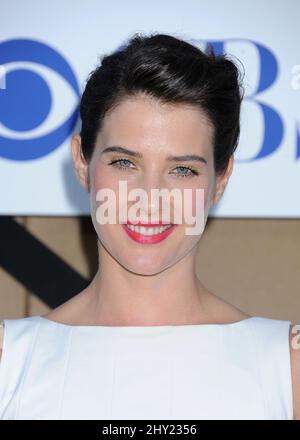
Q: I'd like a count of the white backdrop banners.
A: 1